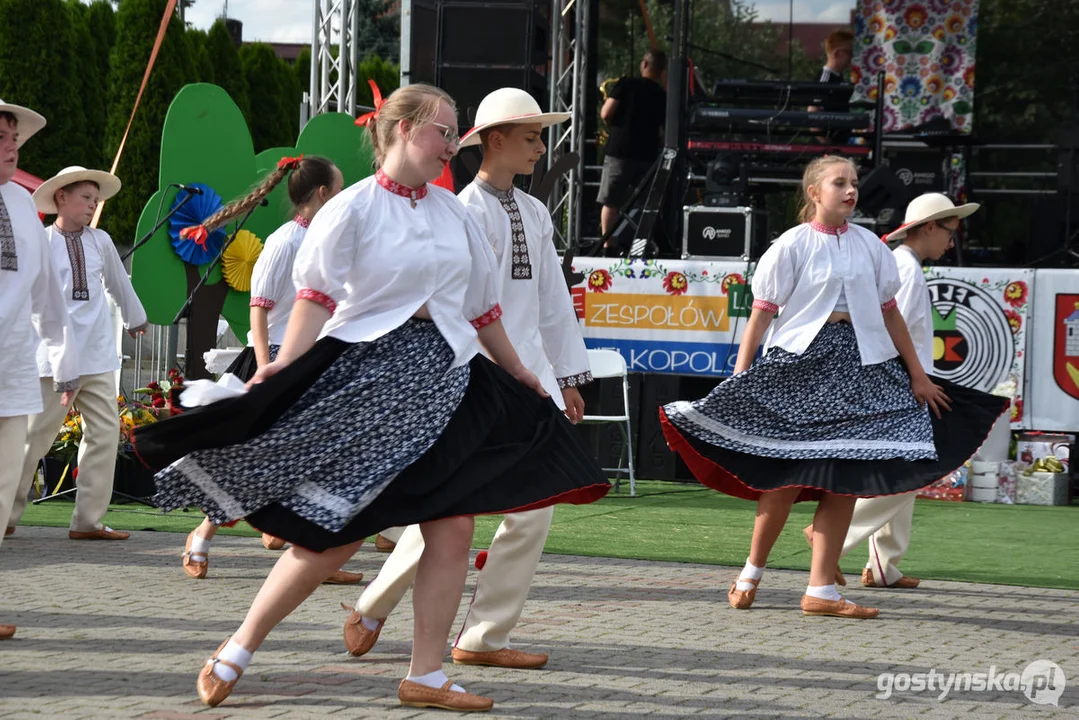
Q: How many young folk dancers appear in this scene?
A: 7